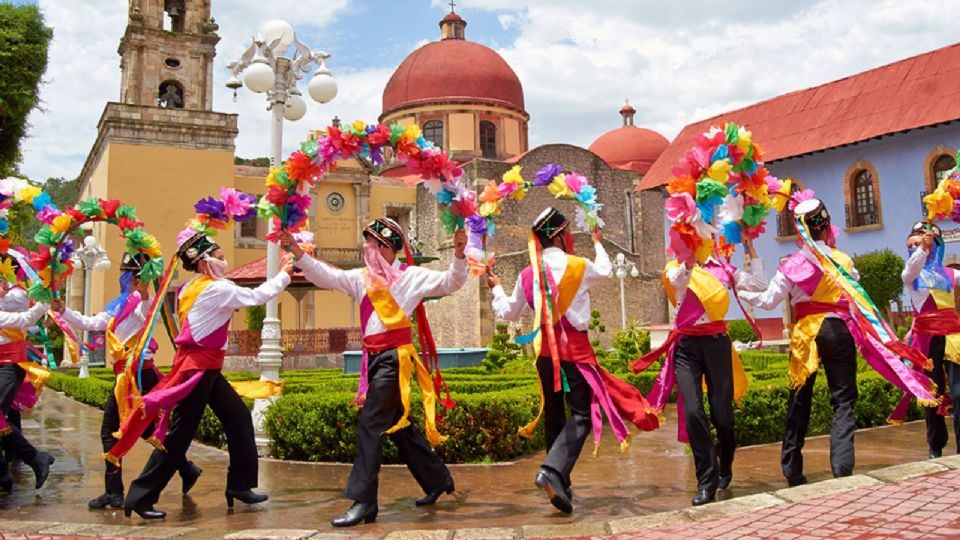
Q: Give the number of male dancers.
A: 8